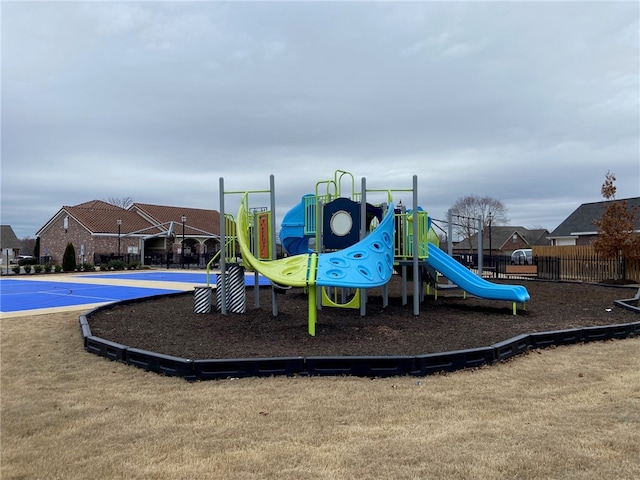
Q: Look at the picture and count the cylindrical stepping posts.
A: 3